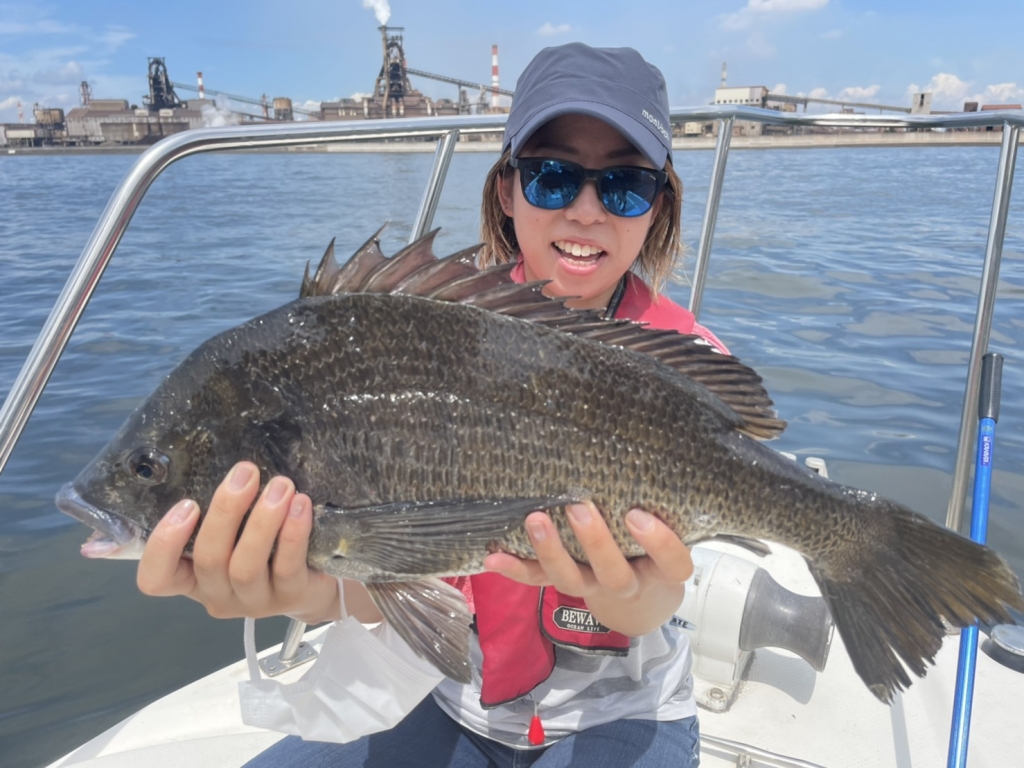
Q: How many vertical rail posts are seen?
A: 3